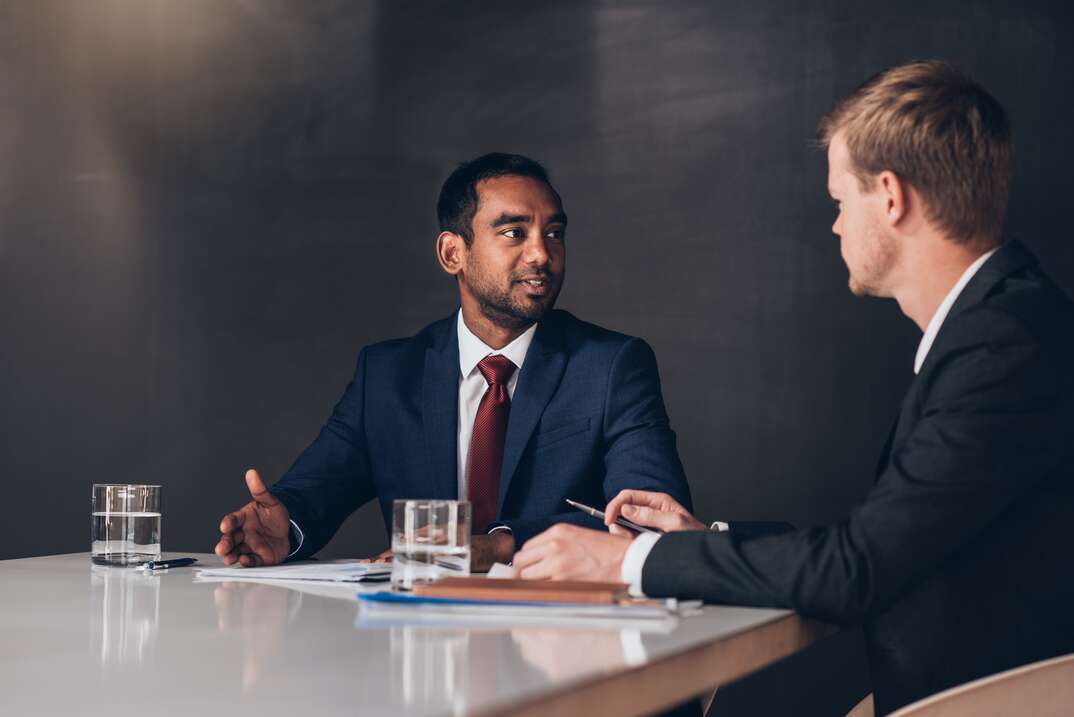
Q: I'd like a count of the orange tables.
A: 0